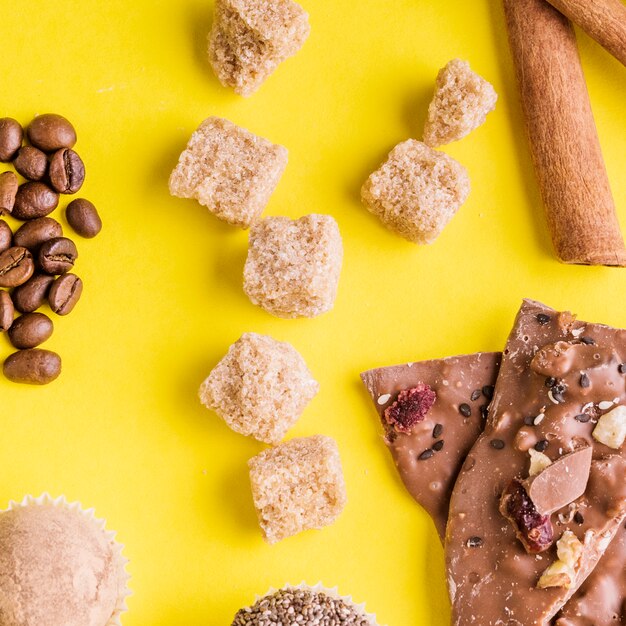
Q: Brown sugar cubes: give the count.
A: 7